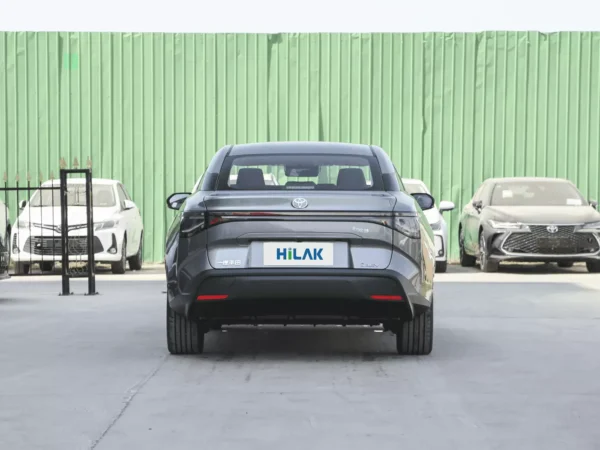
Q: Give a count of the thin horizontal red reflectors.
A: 2